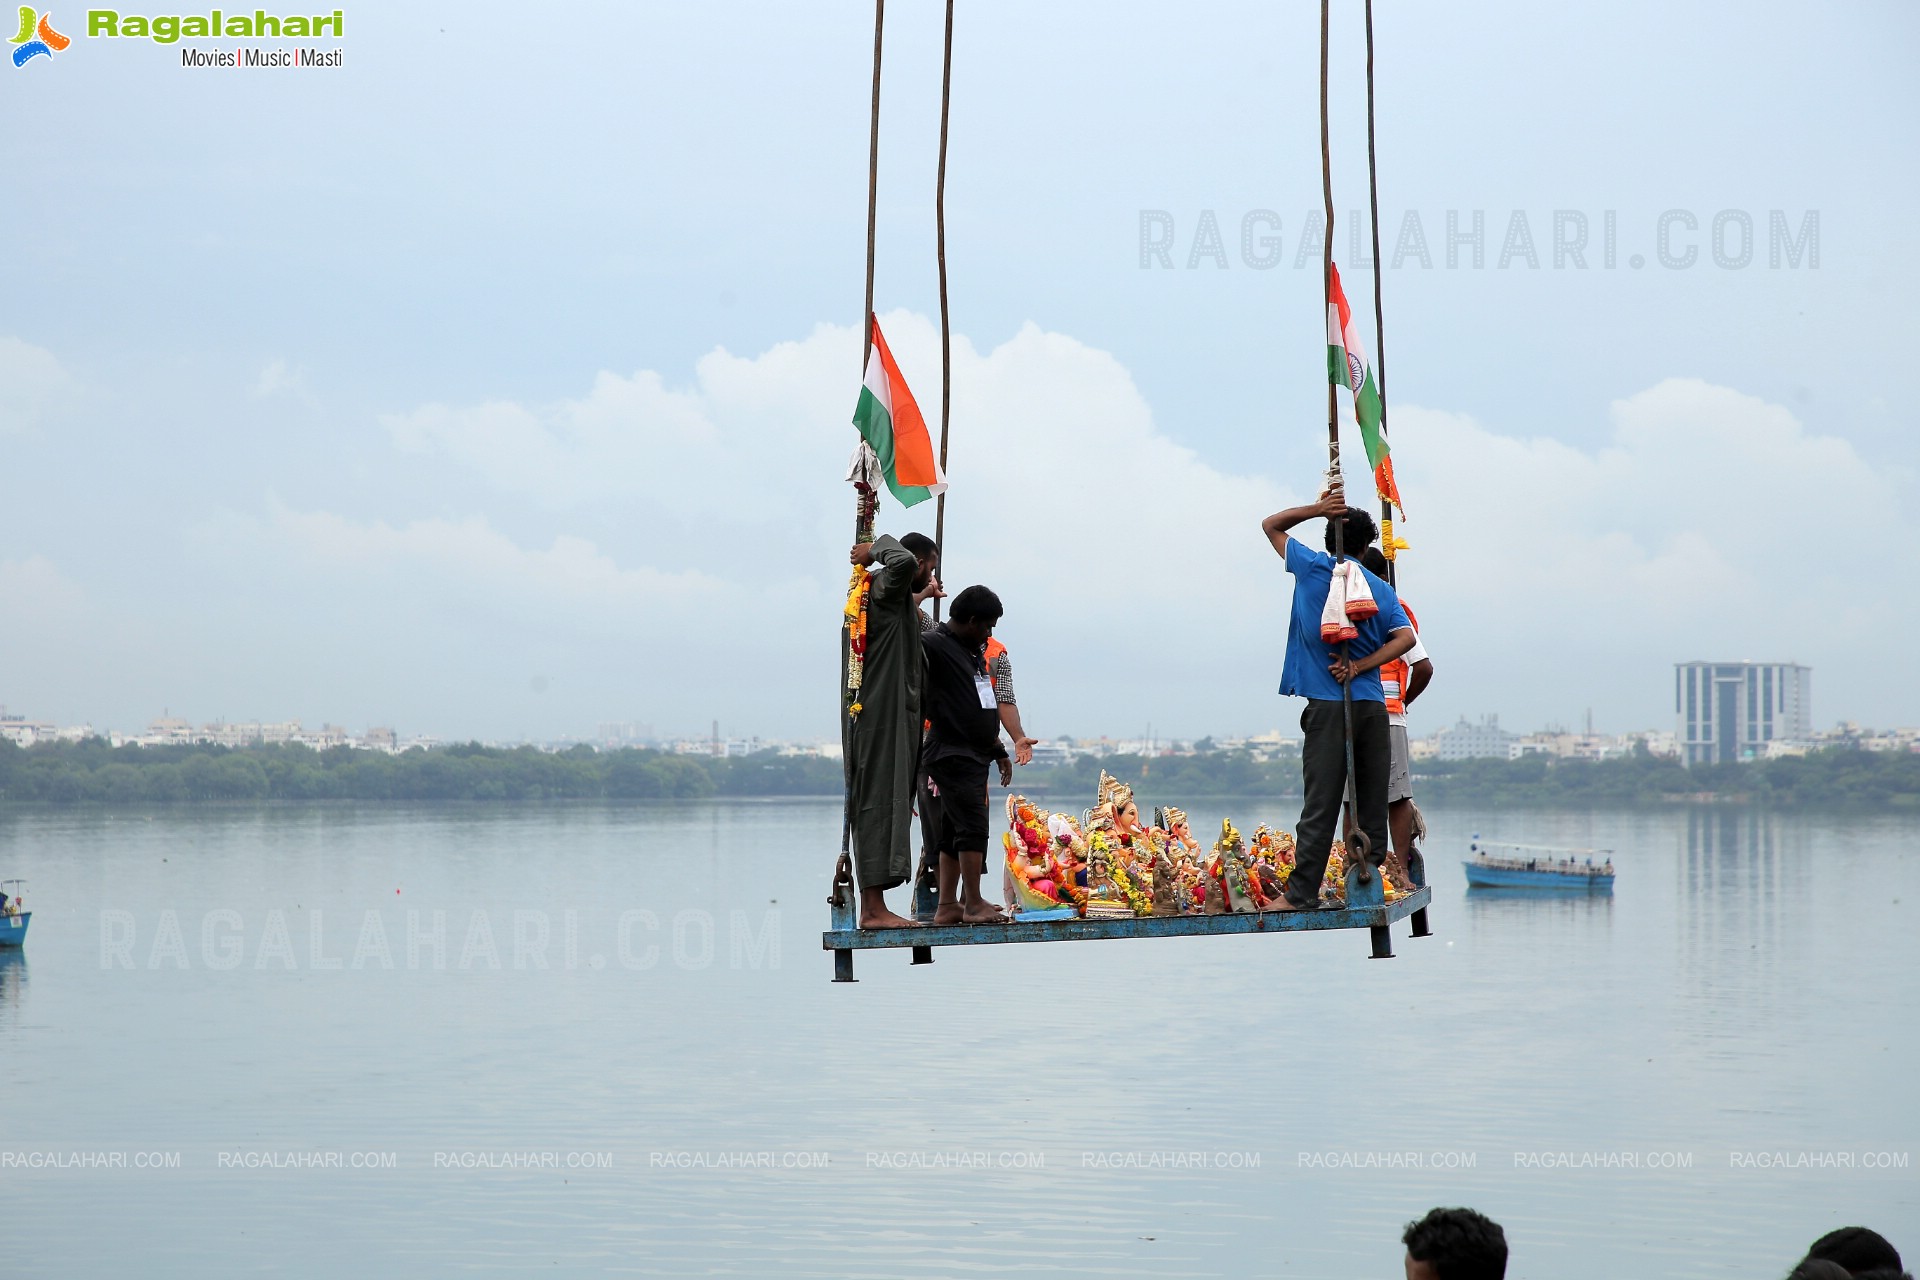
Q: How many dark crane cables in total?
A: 4